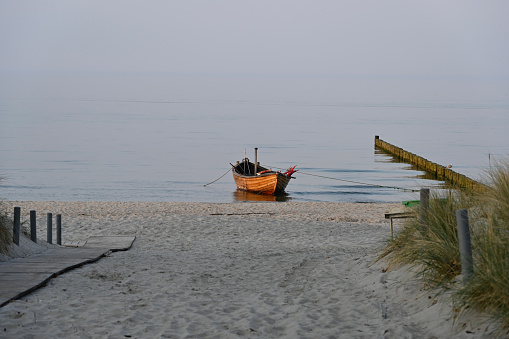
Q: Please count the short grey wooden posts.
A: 6